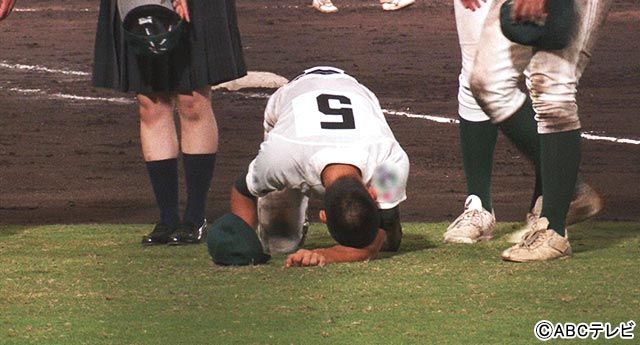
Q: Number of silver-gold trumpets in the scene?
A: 0